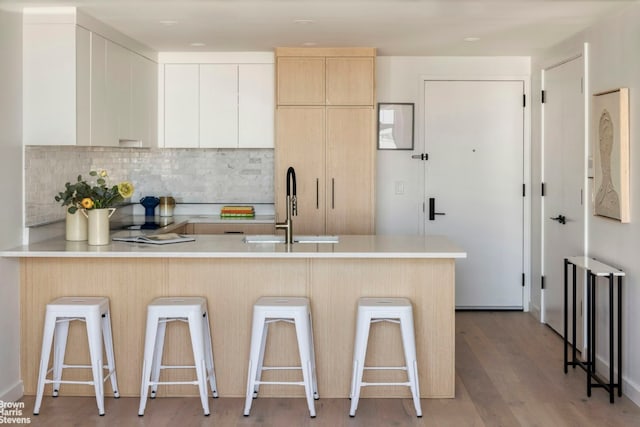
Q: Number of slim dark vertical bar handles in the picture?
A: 2